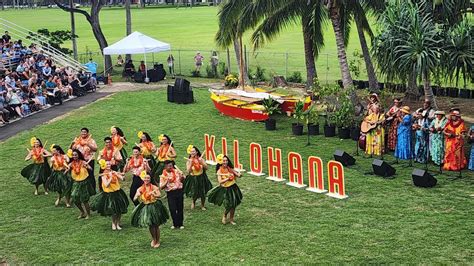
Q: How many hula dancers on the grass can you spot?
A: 14